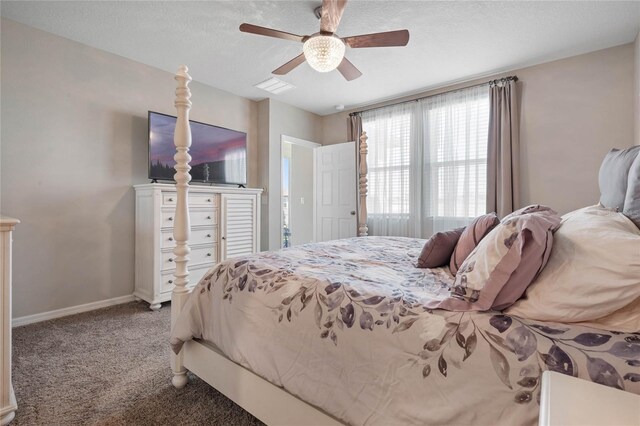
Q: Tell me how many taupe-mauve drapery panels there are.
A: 2